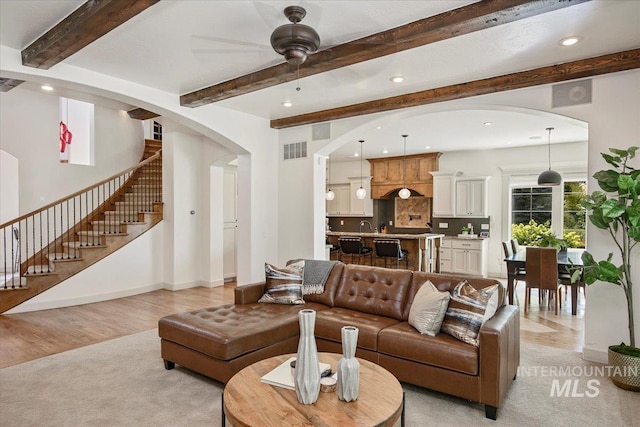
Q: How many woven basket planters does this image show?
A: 1